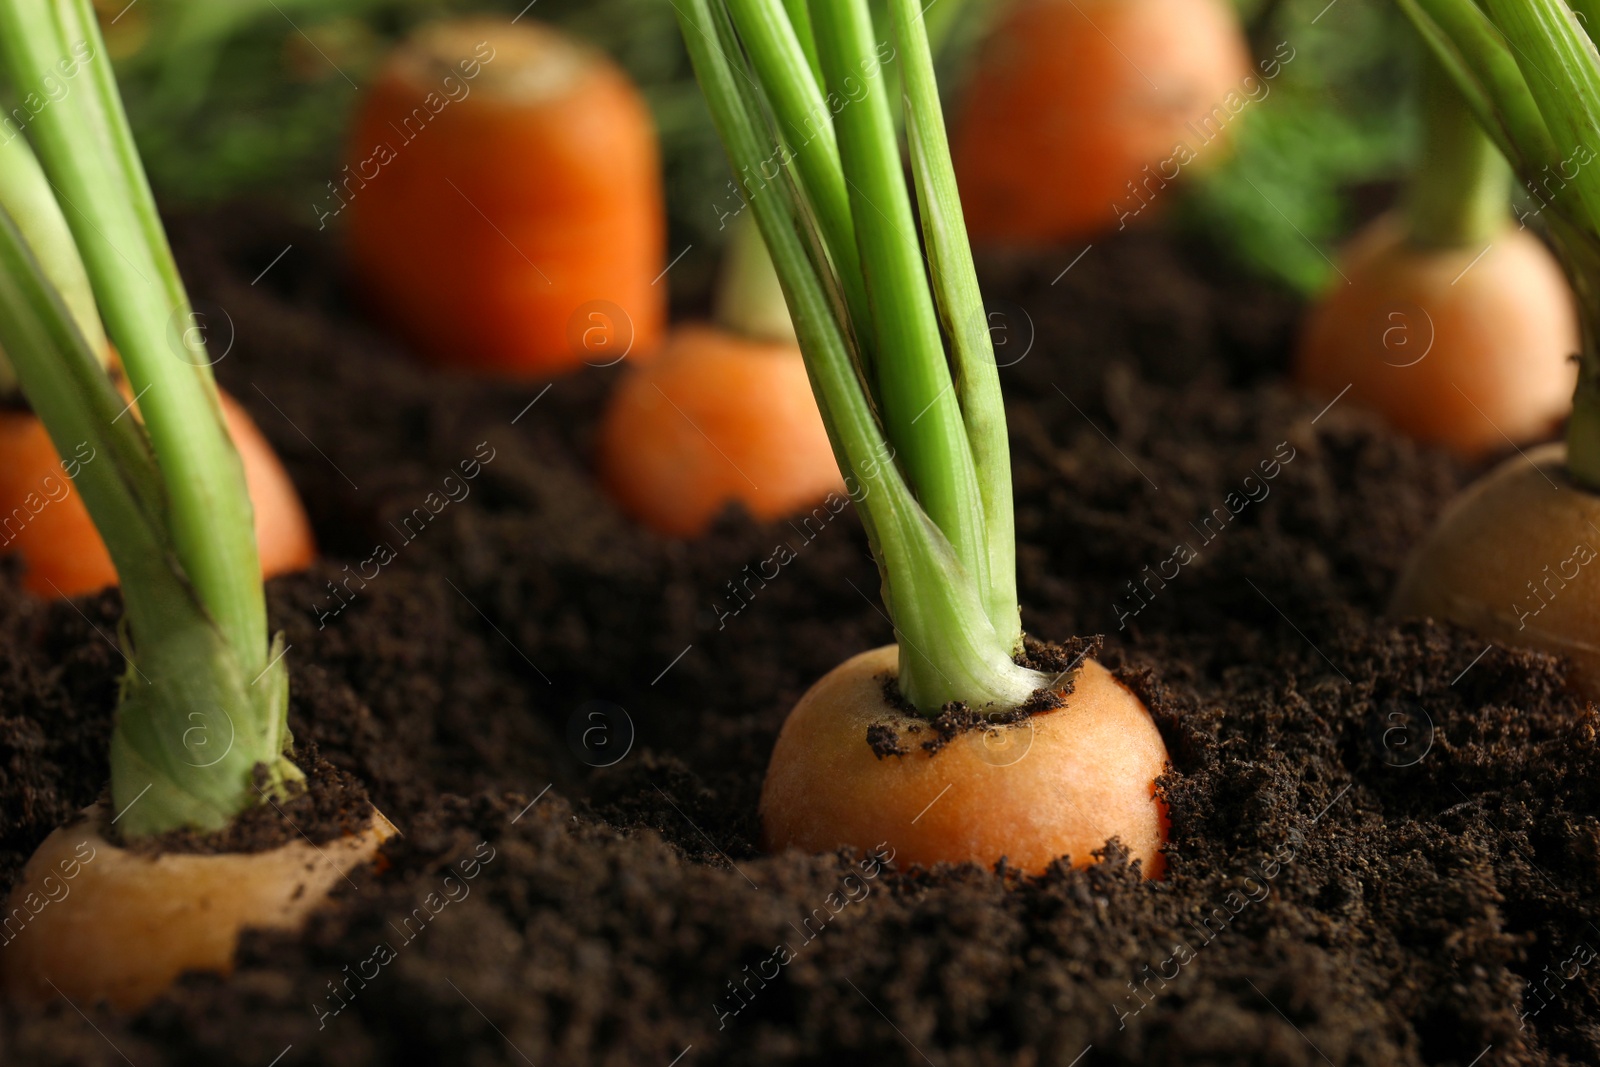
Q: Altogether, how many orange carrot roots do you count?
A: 8